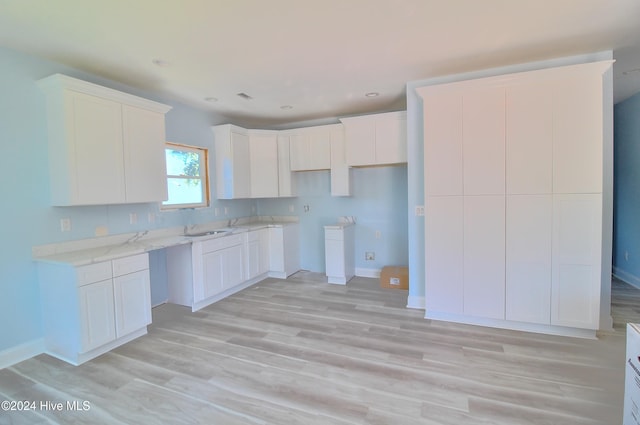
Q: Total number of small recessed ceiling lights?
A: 4